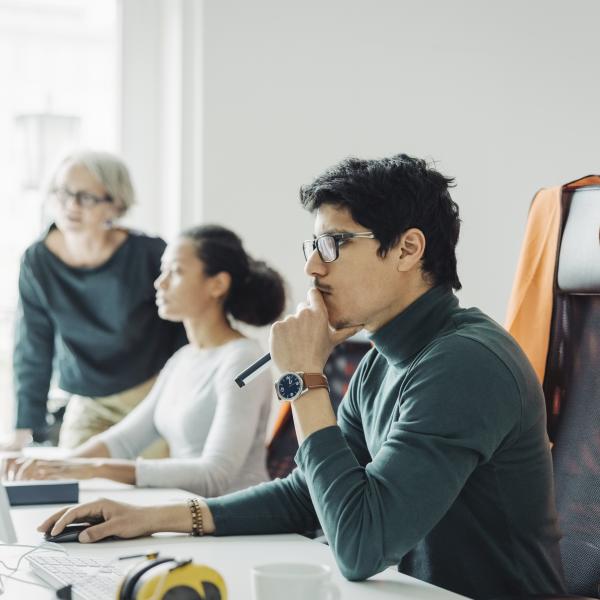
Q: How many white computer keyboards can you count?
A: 1